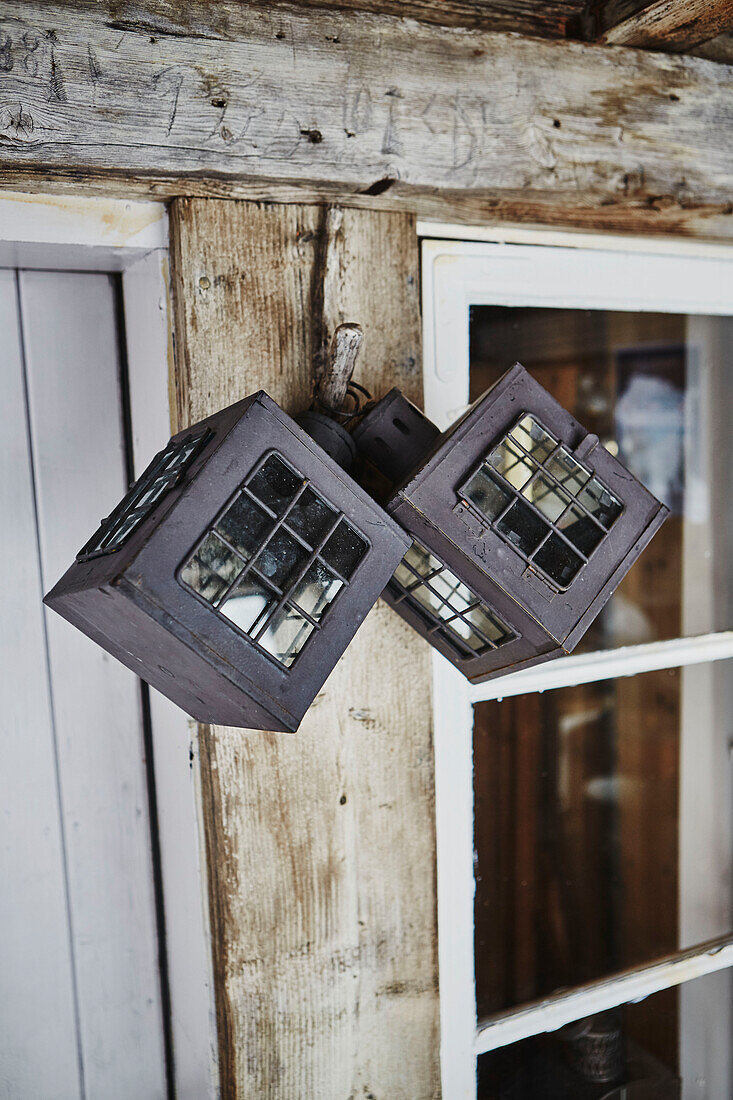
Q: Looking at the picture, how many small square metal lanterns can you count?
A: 2